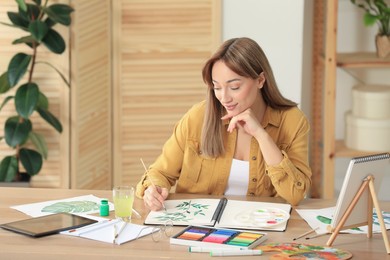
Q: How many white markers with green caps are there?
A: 2